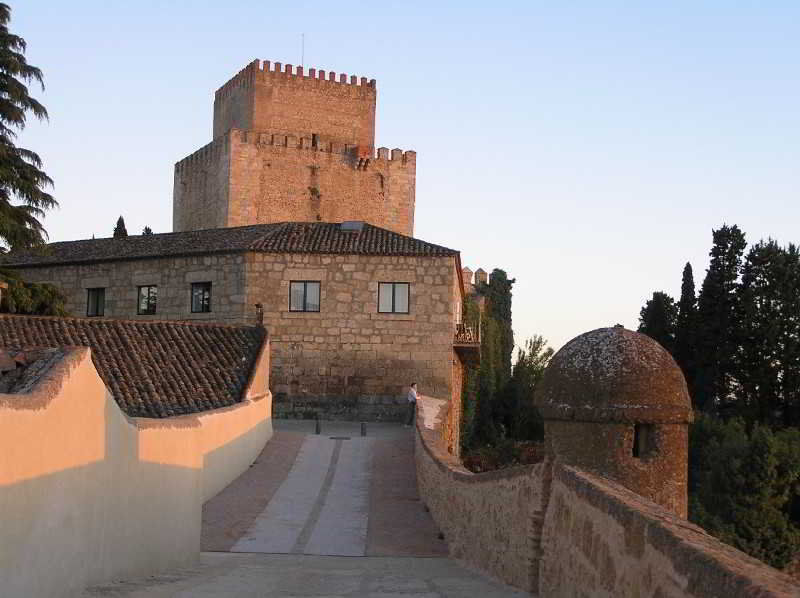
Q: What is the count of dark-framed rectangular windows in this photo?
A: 5